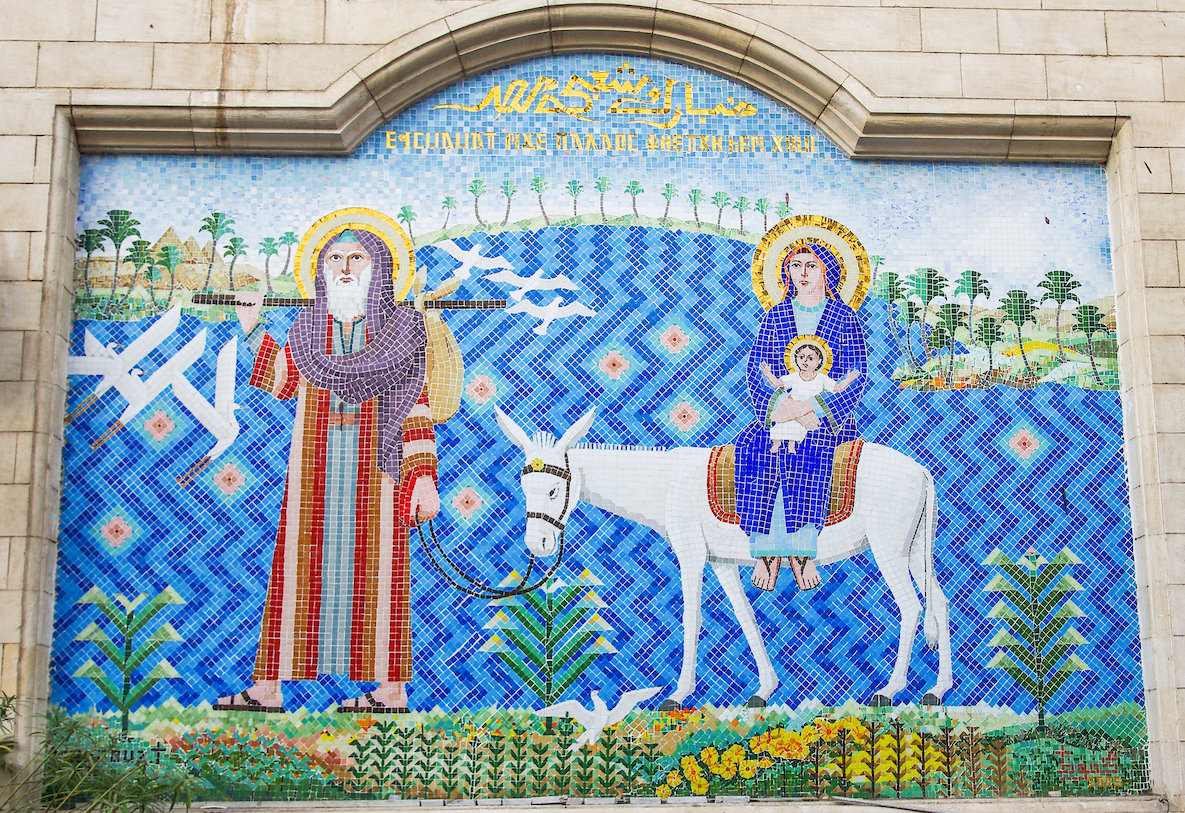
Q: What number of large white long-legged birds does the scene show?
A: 3